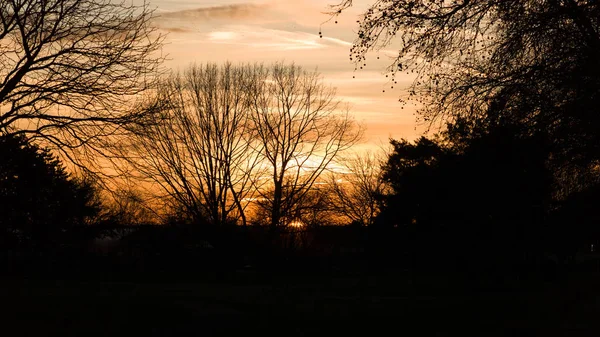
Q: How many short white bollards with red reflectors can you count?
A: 0